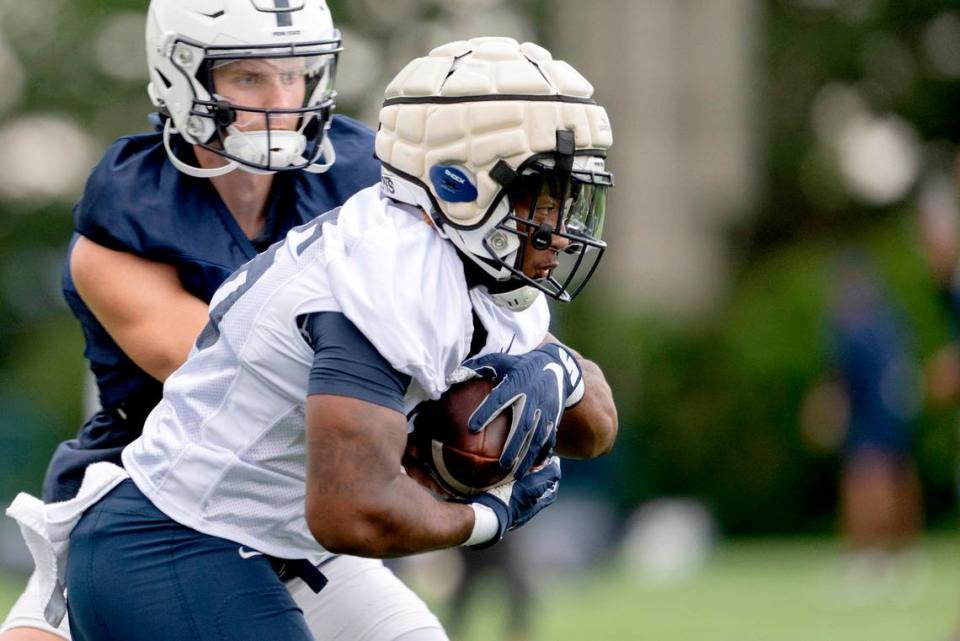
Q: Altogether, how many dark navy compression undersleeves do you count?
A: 1